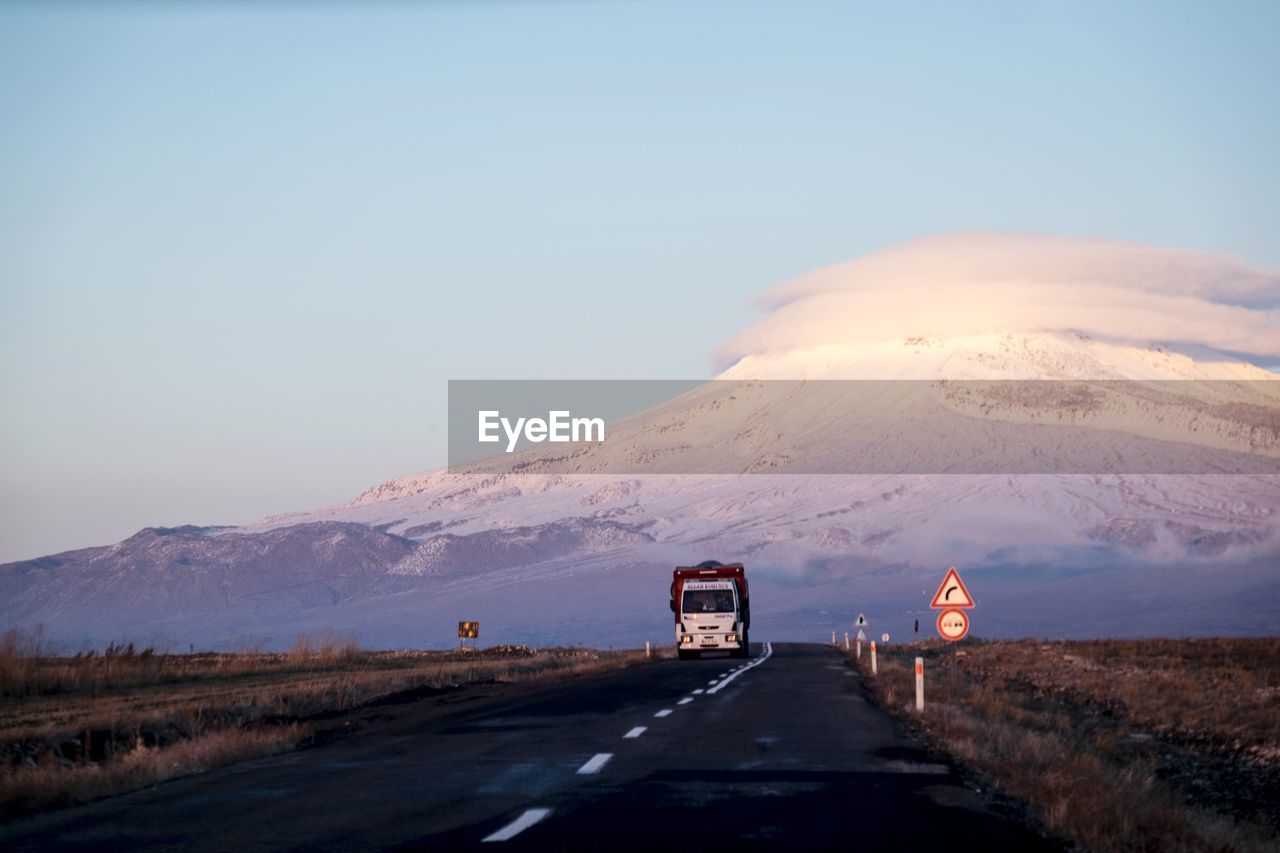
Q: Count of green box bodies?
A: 0